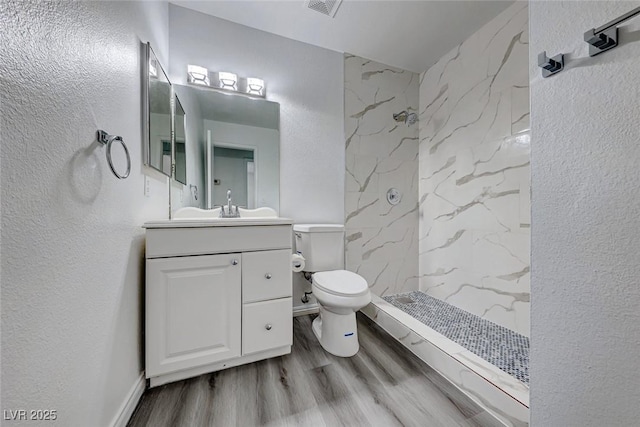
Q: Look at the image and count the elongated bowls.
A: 1